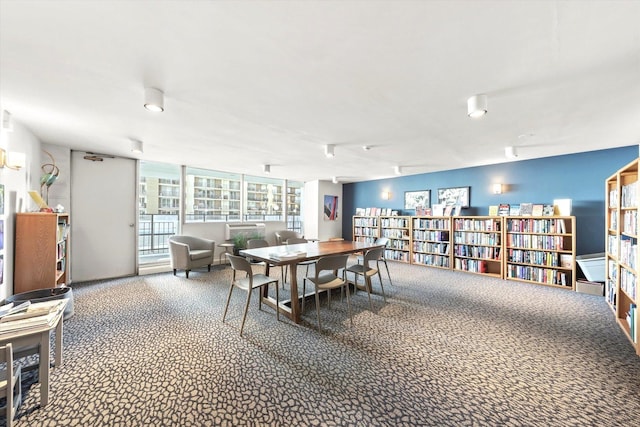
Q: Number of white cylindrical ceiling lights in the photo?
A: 8